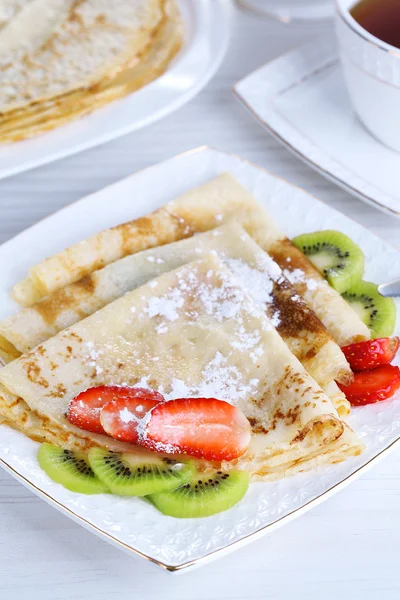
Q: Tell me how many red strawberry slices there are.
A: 5